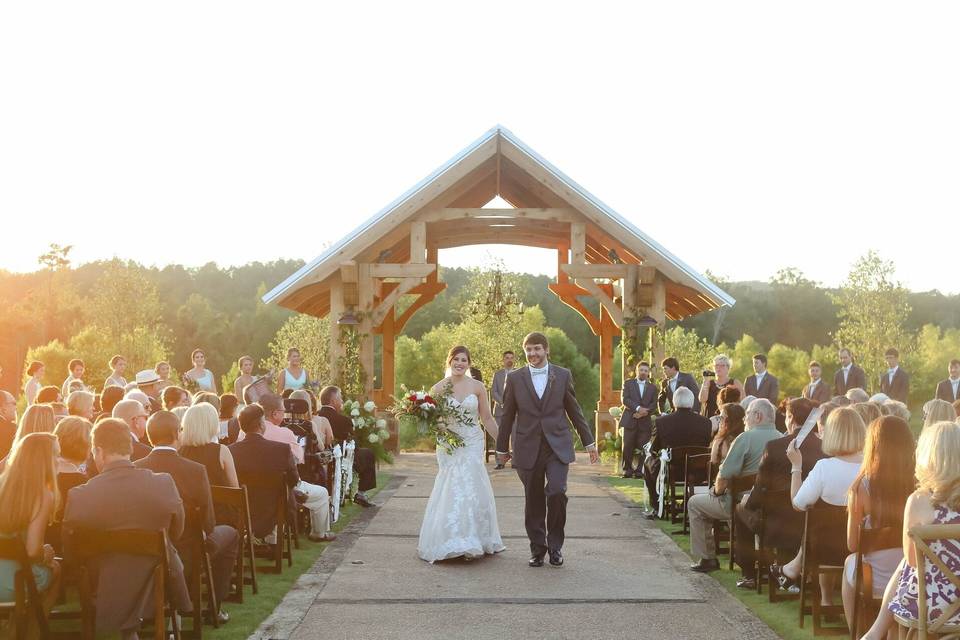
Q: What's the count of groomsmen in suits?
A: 7